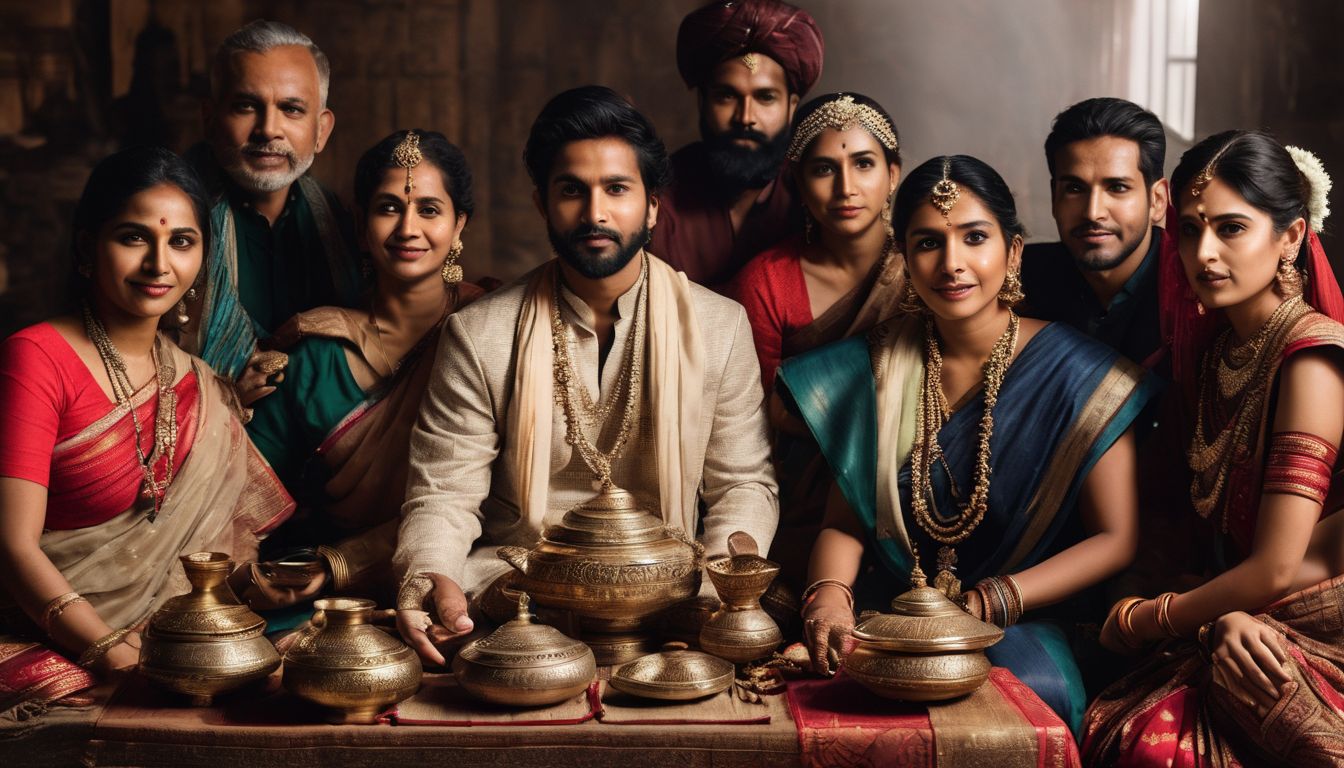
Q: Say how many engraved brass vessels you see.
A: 7